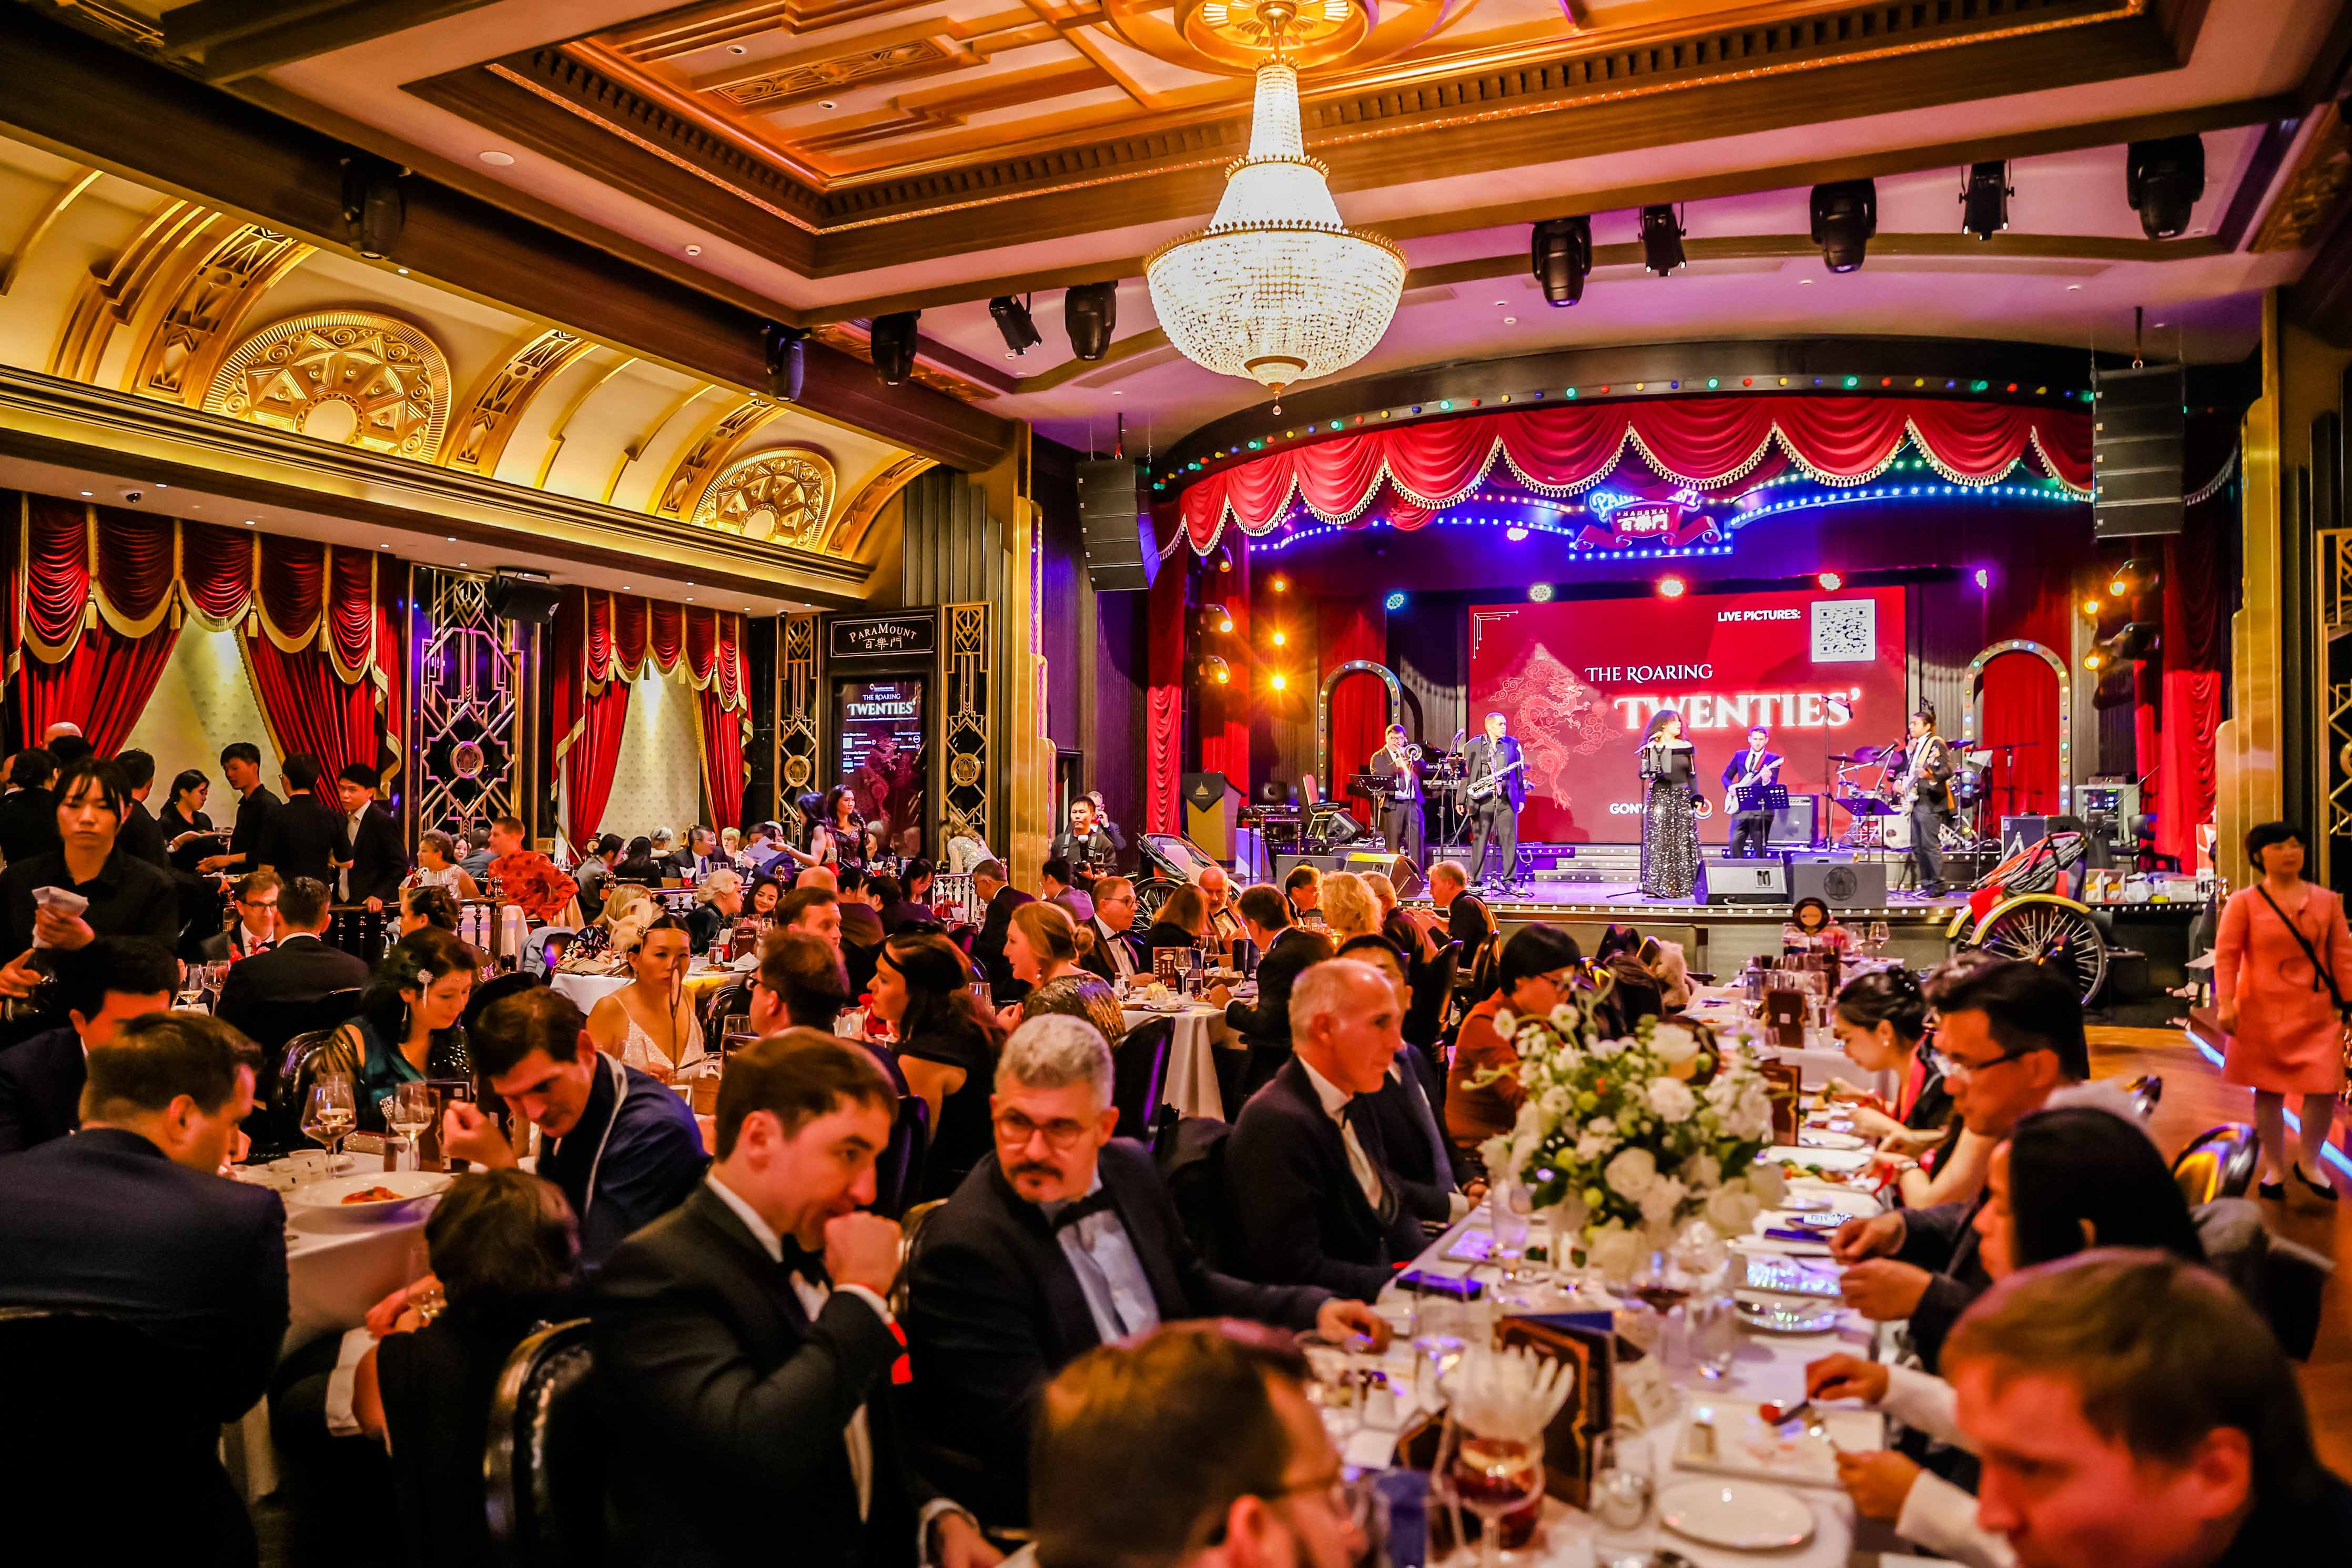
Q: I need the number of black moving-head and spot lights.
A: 10